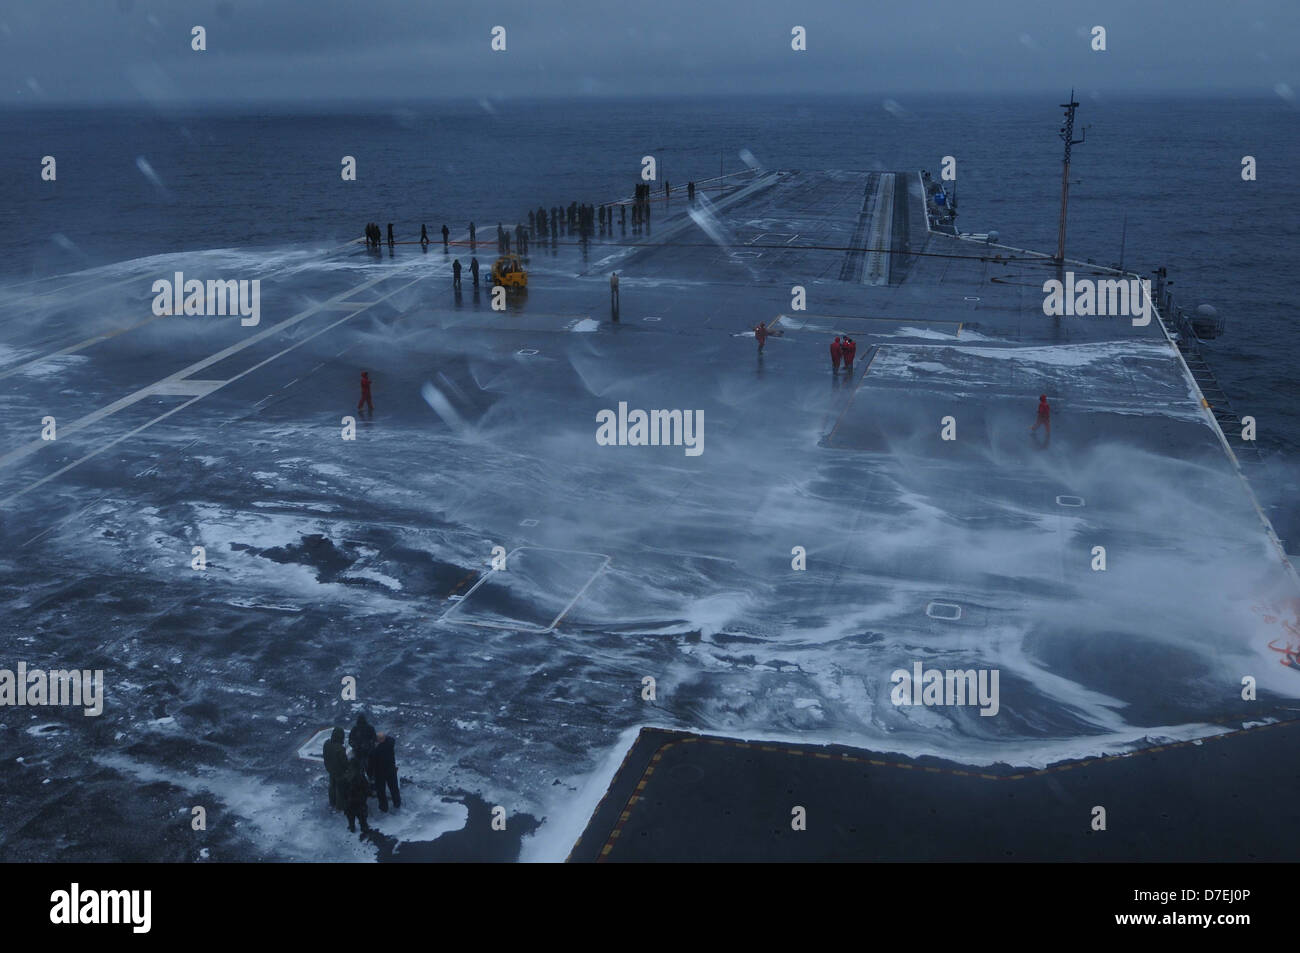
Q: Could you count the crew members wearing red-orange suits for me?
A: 6